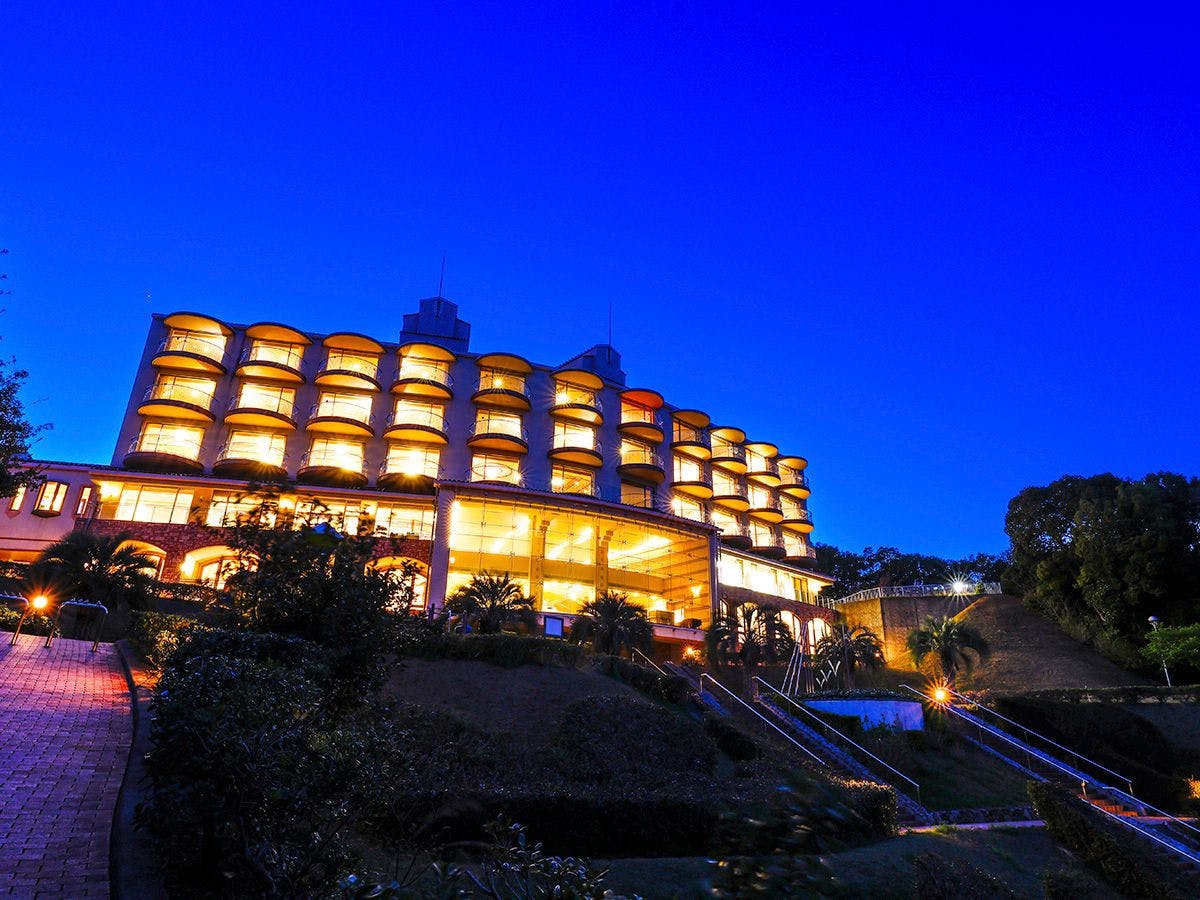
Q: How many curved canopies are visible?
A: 11